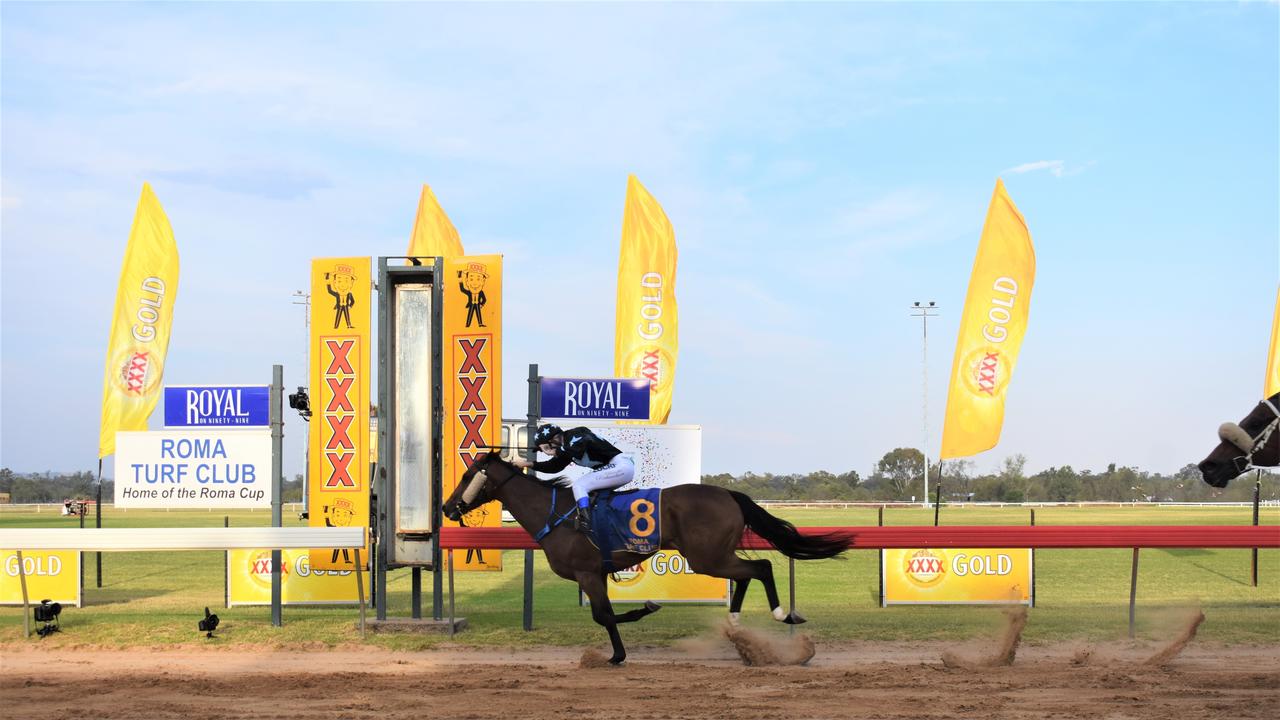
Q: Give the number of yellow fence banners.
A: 4